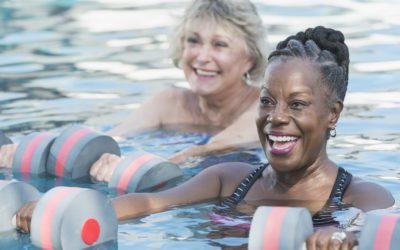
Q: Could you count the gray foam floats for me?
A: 8